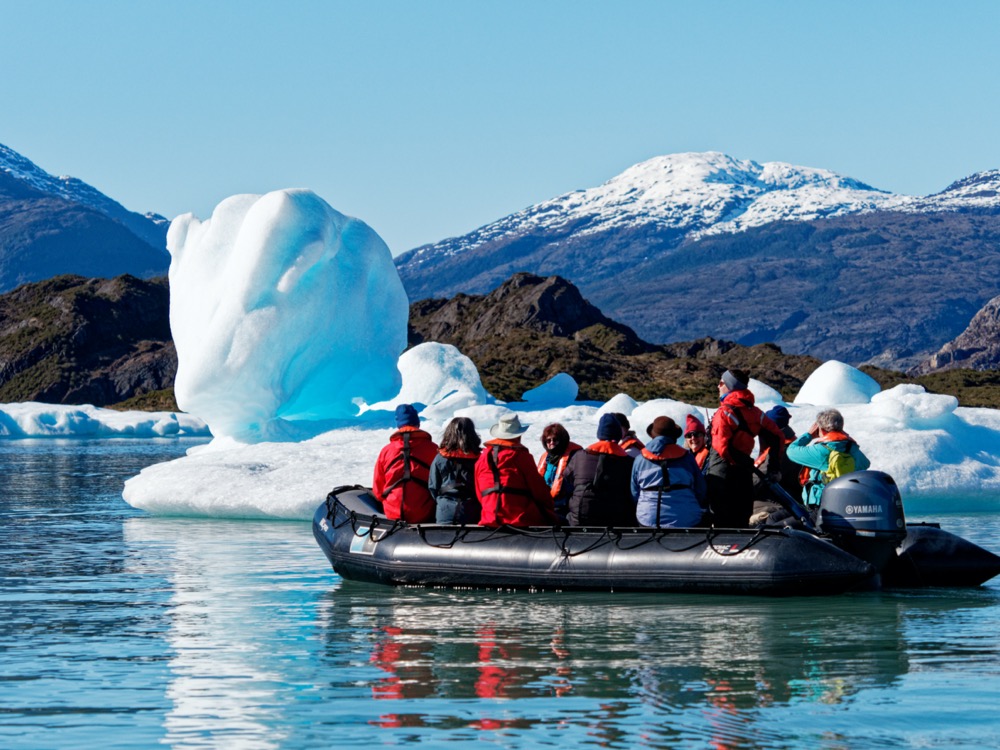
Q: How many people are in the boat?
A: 11